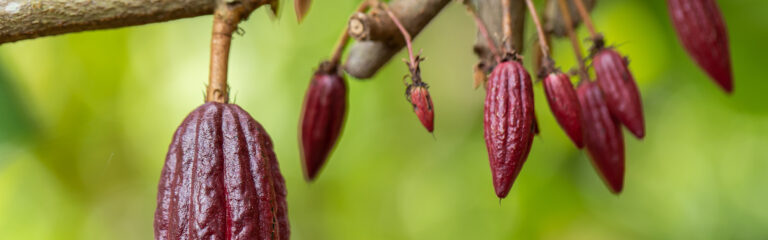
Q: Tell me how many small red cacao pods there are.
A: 7